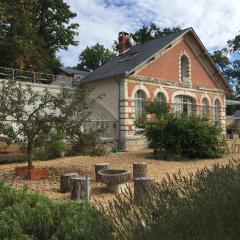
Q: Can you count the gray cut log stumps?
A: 5